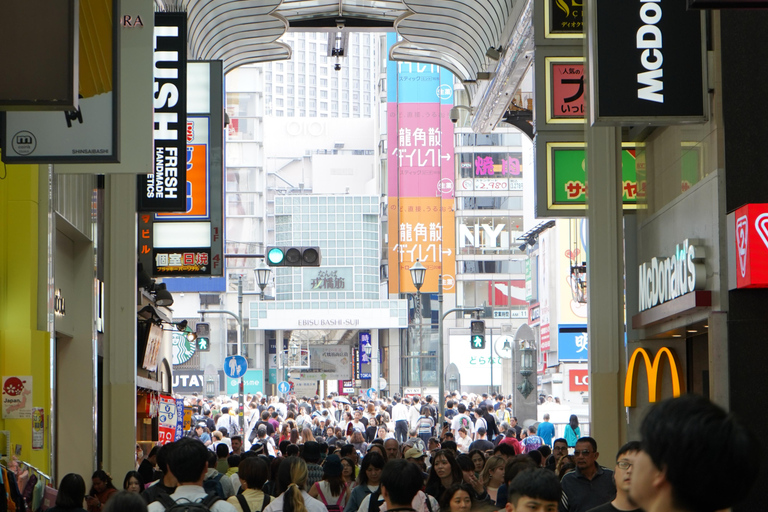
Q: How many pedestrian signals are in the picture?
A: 2